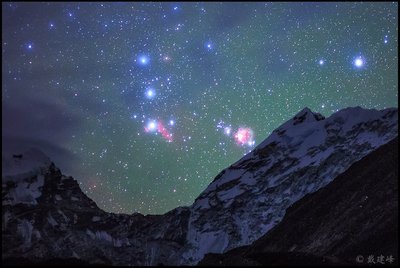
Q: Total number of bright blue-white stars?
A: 4